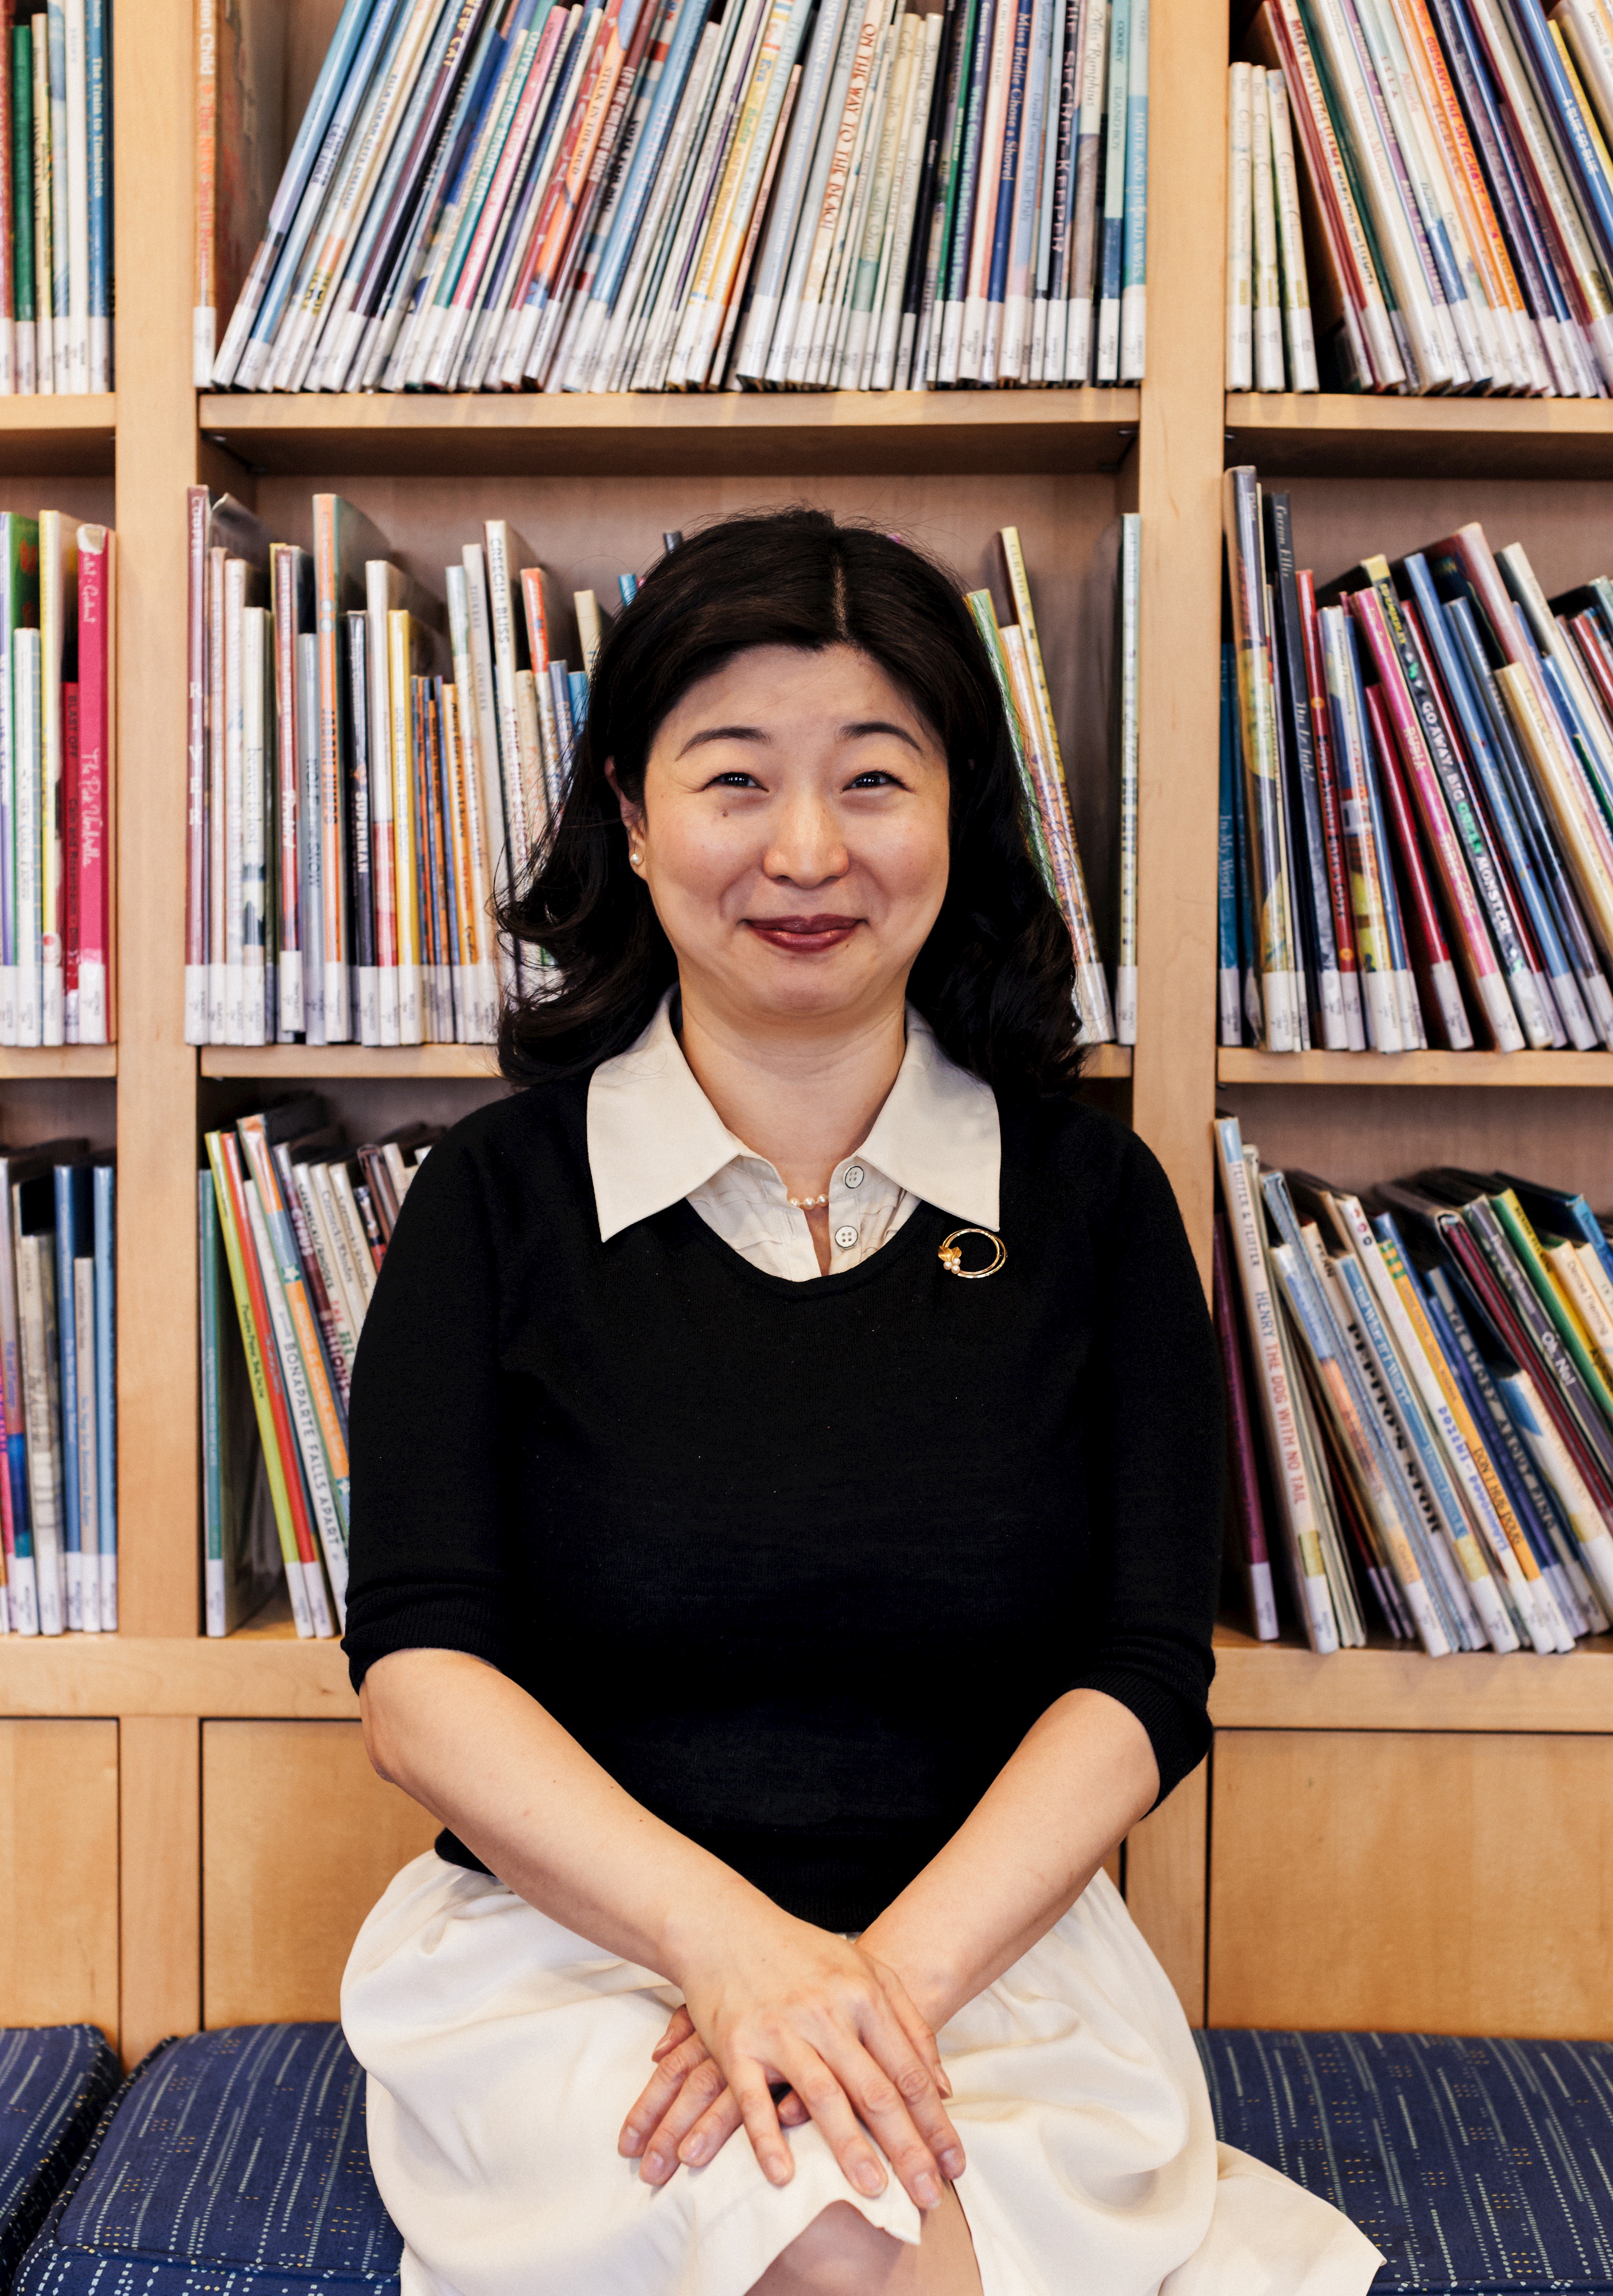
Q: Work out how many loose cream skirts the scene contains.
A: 1